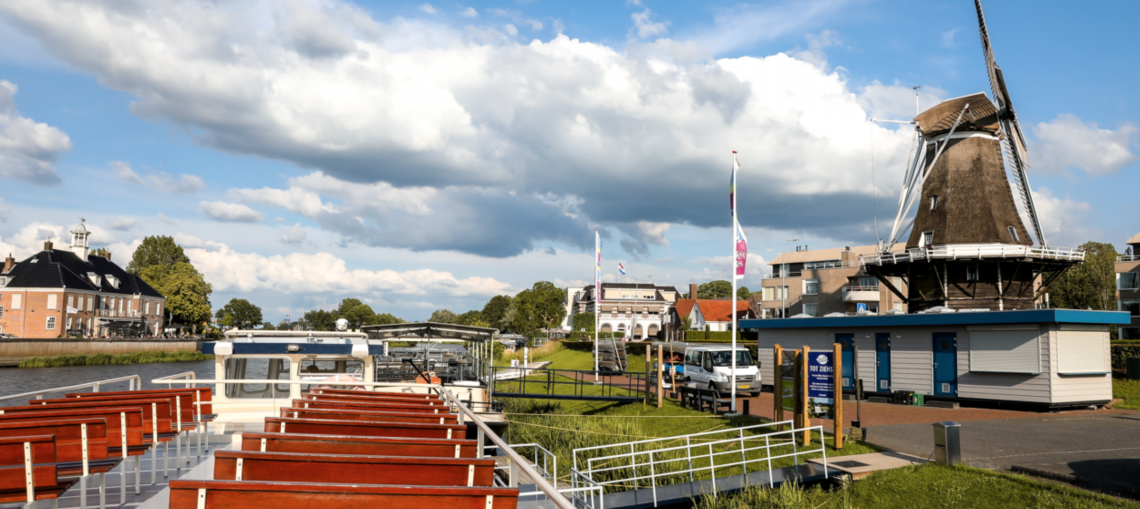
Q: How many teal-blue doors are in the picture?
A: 3